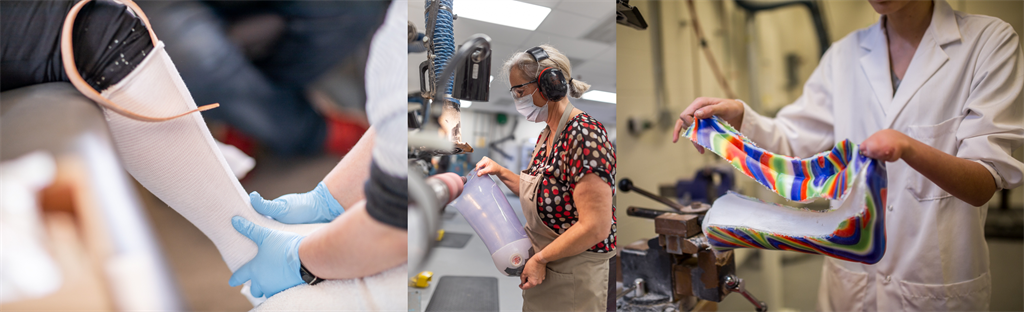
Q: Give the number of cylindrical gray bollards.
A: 0